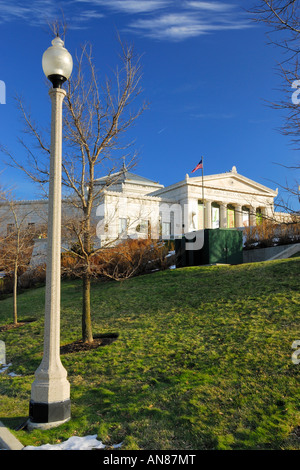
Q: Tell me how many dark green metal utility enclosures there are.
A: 1